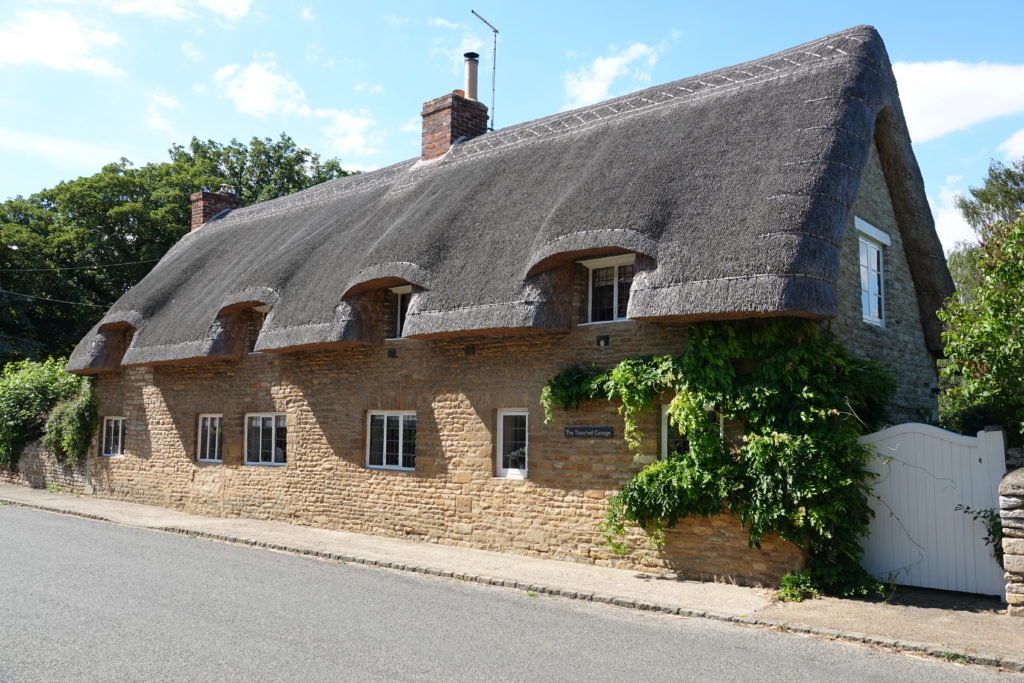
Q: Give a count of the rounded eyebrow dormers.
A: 4